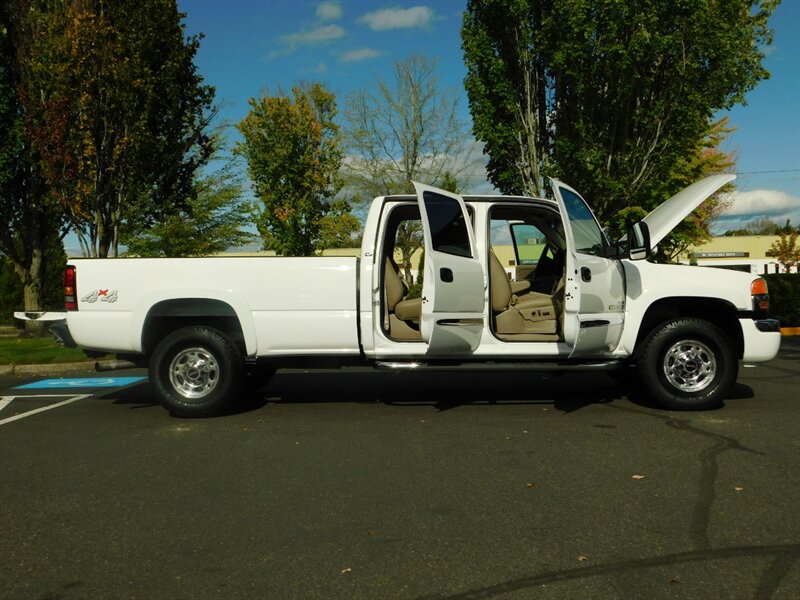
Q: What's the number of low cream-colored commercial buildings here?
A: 1